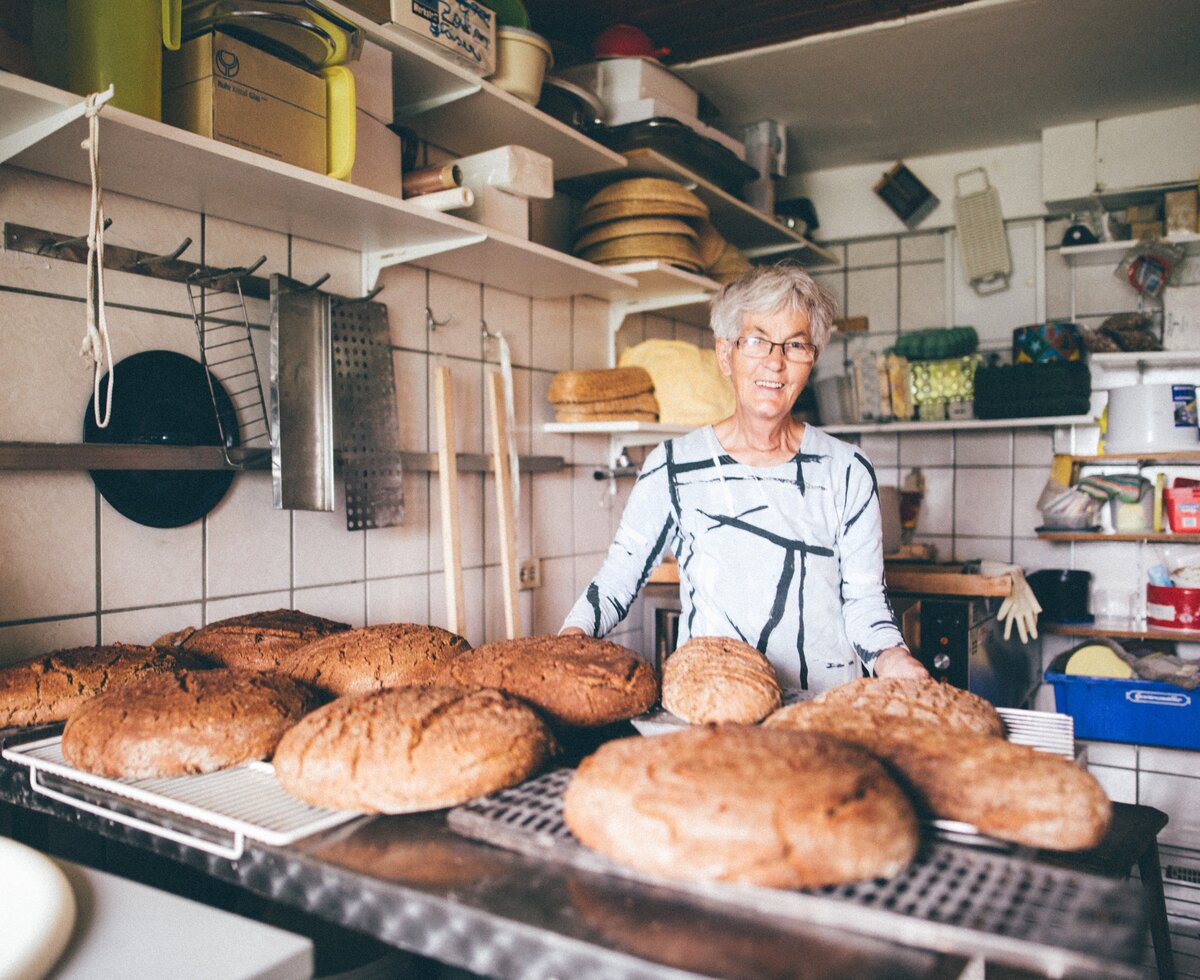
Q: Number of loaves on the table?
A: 10